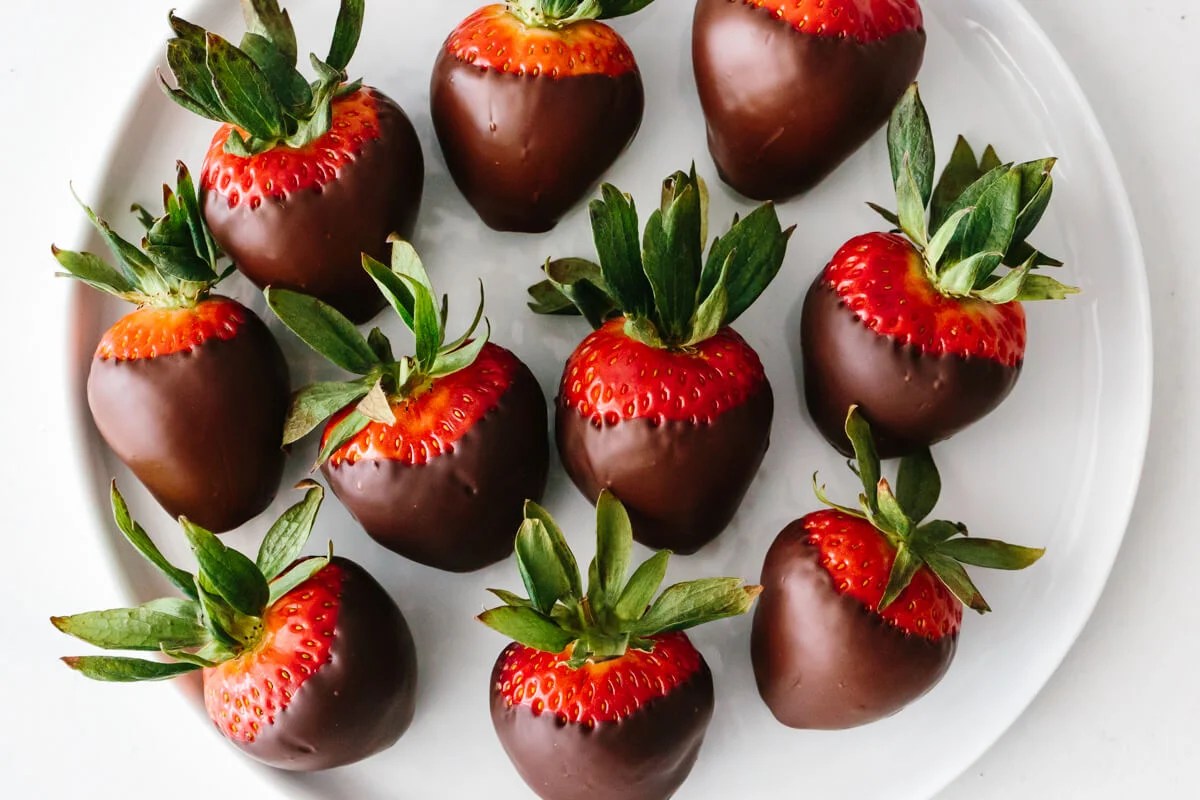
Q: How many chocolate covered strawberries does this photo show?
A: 10